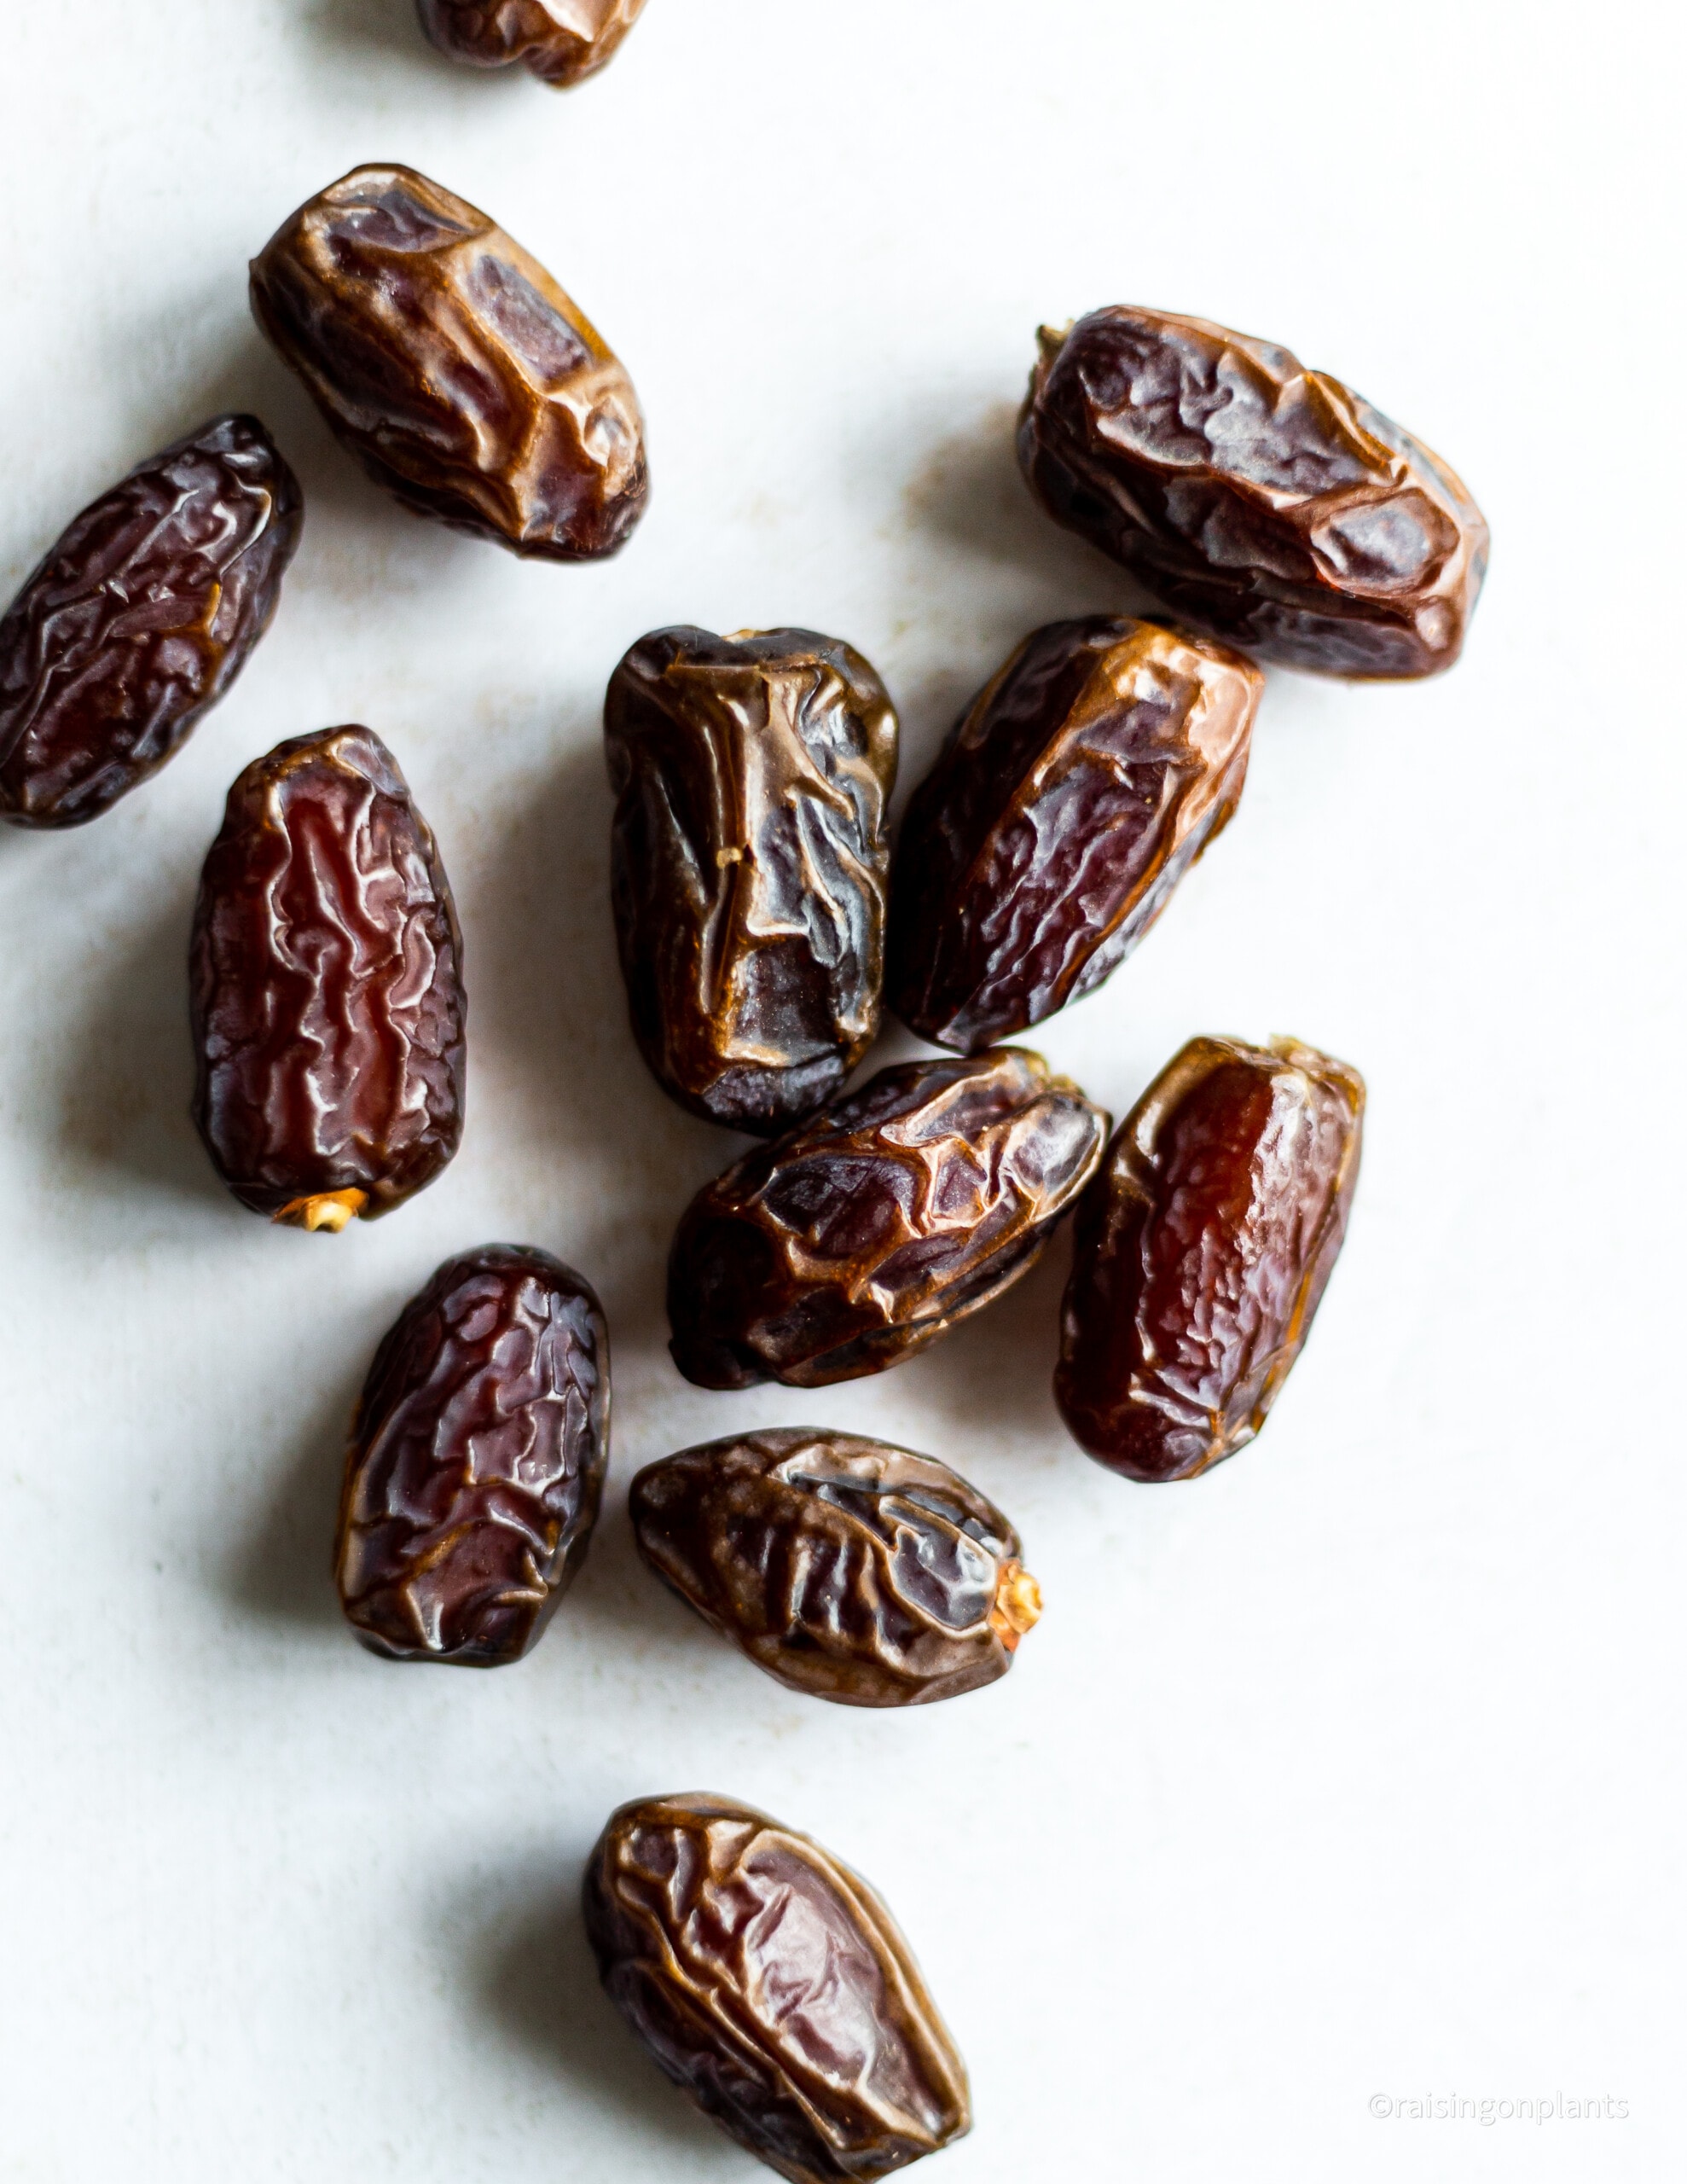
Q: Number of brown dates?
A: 12